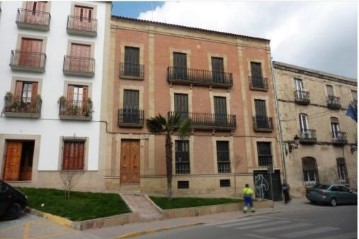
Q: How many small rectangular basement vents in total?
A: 2